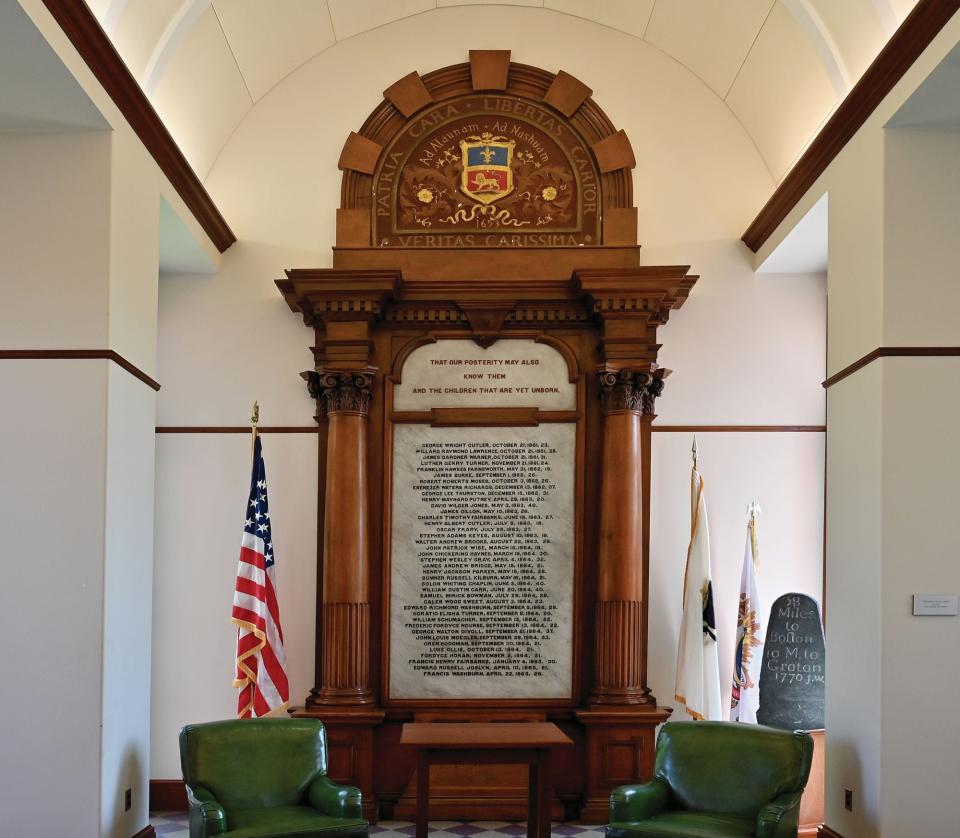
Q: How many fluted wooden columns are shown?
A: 2